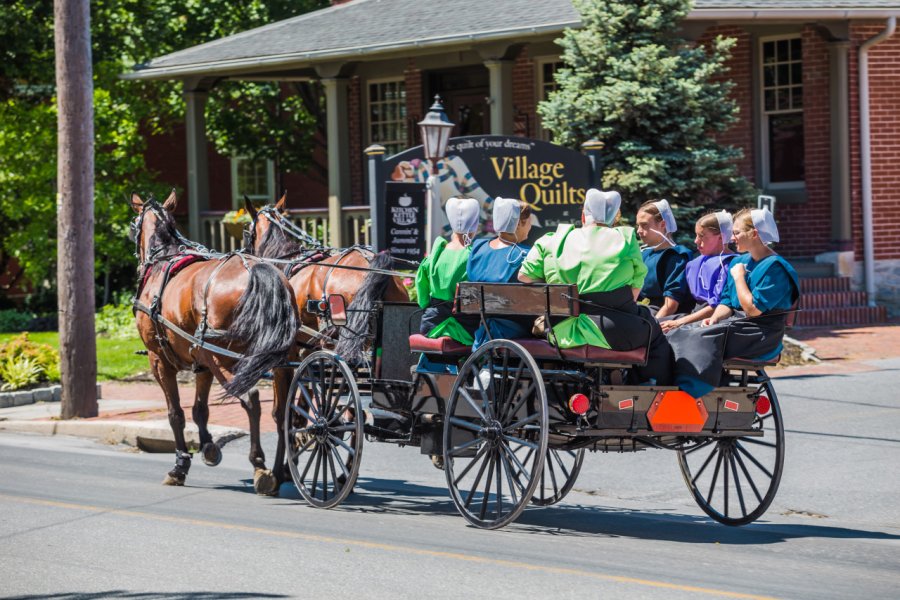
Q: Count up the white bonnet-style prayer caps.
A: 6